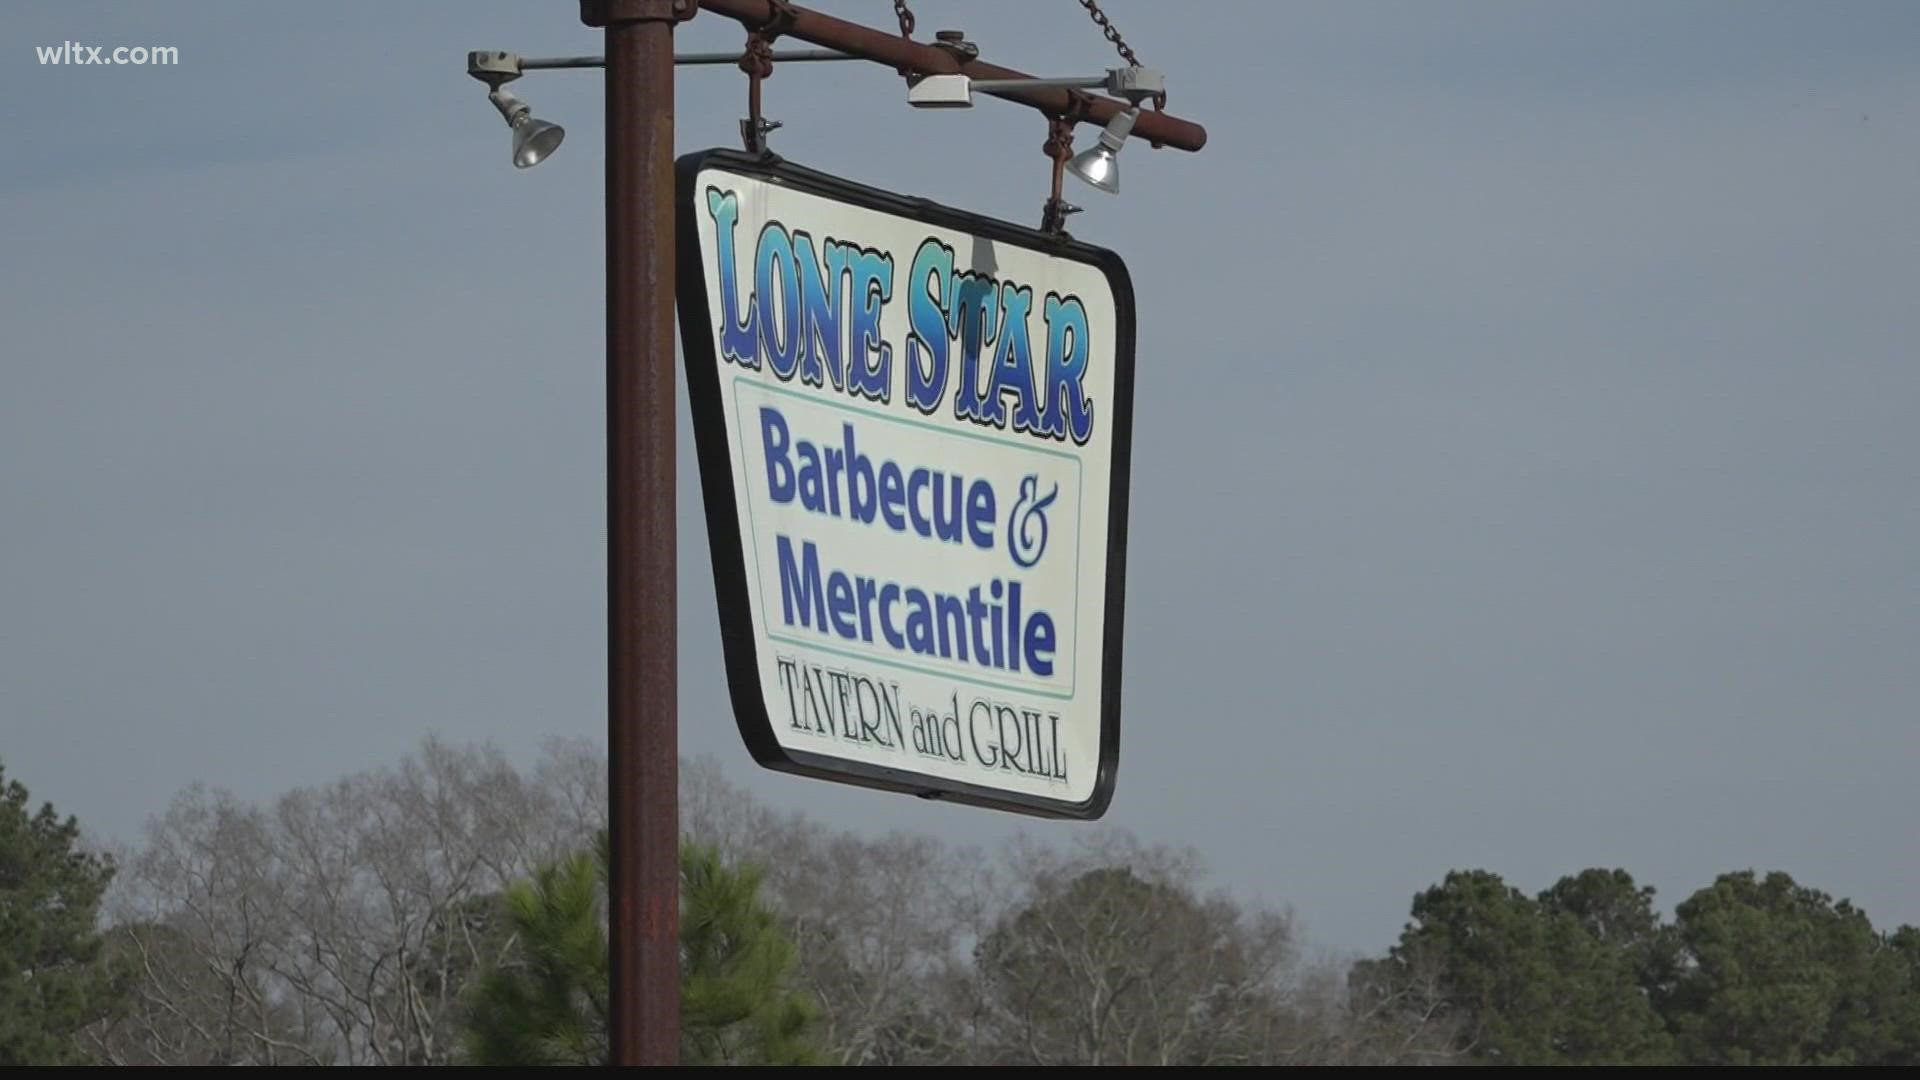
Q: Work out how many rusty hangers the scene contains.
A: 2